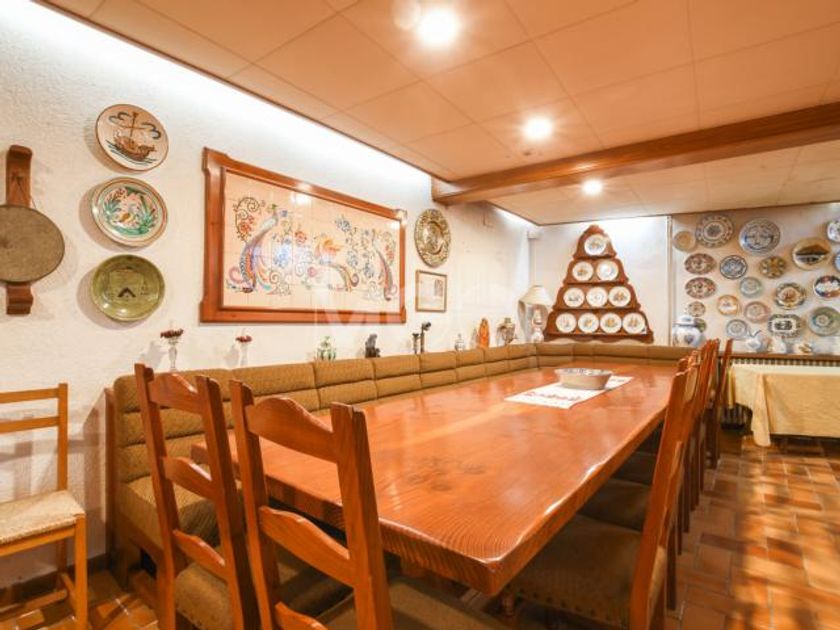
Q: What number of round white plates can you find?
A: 10